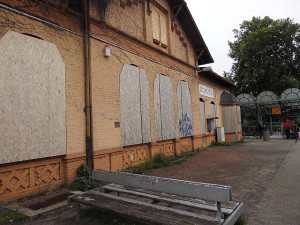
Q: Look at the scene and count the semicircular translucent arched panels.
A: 3